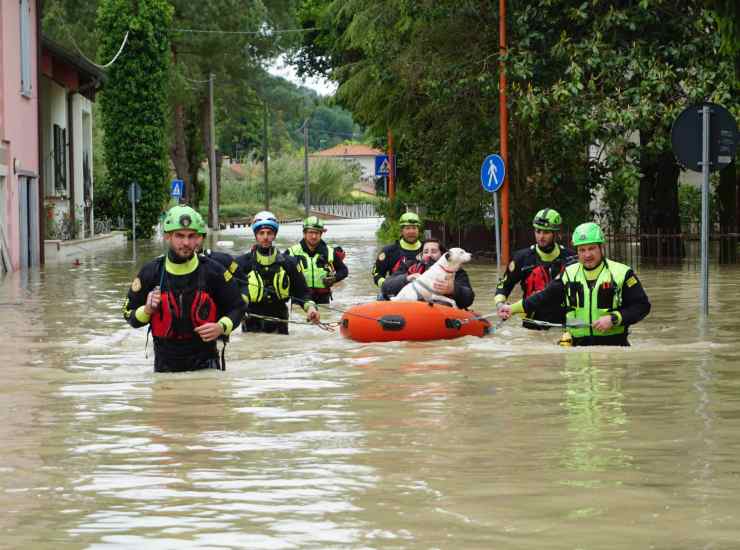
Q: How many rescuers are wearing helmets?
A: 6